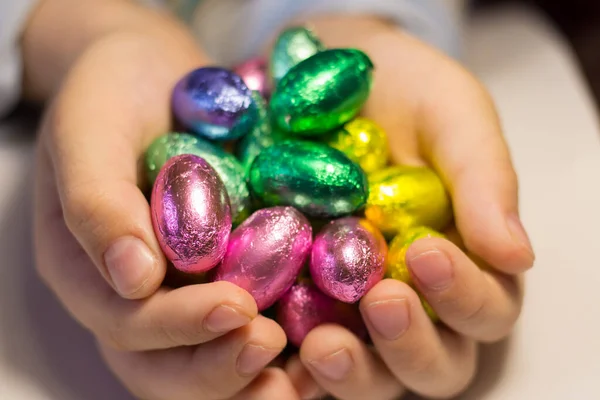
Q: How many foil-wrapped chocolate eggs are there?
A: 14